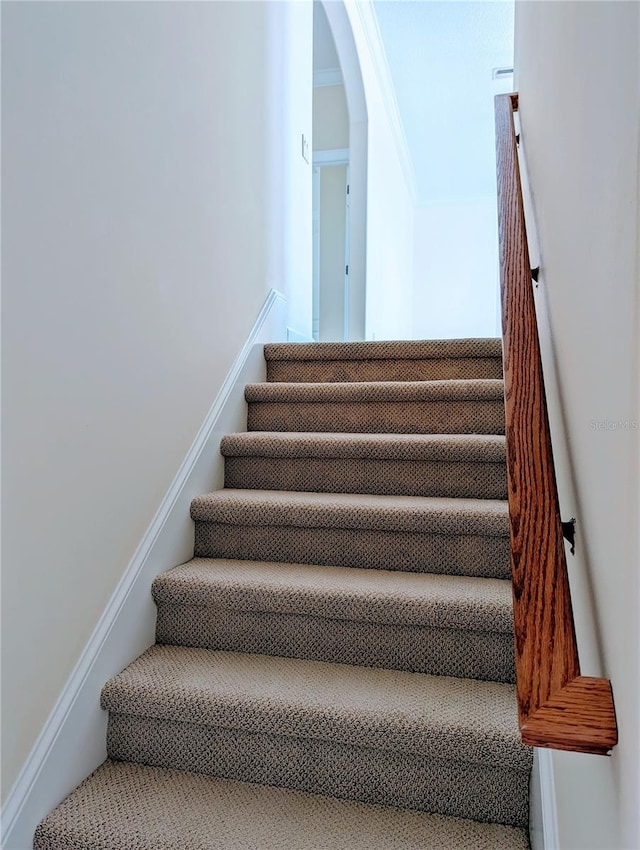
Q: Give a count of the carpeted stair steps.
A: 7